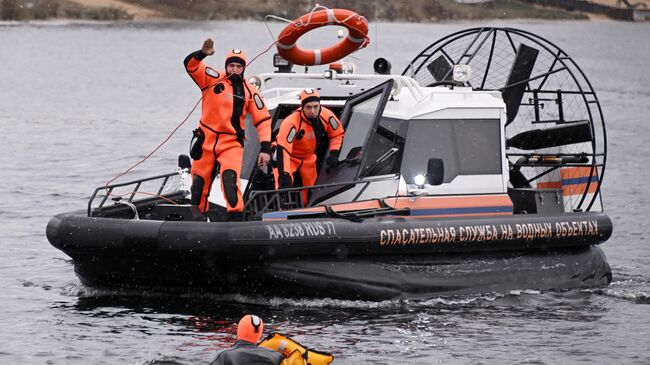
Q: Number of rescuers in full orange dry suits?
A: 2